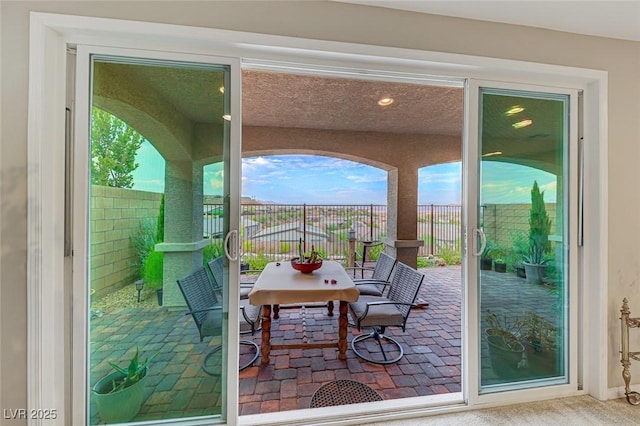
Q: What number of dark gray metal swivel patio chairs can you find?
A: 4